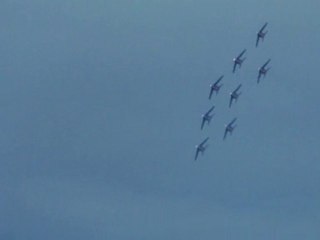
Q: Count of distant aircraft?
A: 8